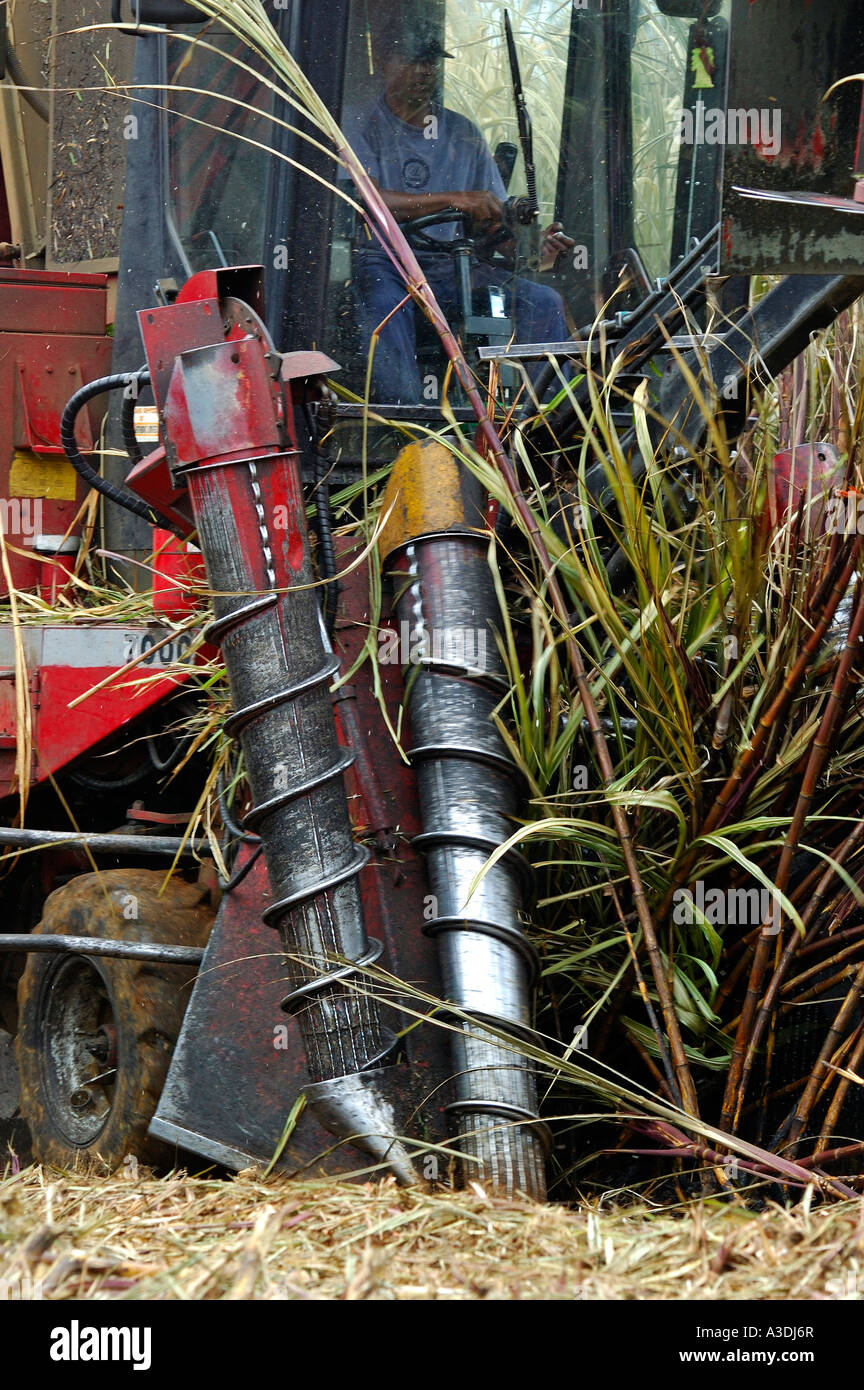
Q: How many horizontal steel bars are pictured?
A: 2